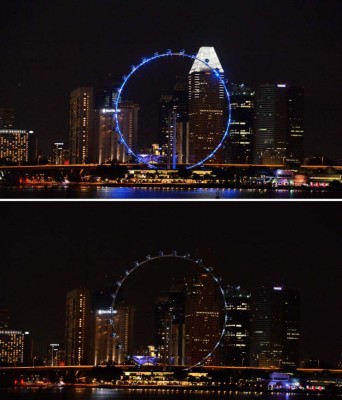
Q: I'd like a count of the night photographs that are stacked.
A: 2